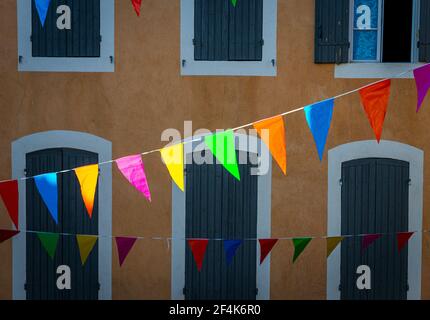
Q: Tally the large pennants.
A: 10